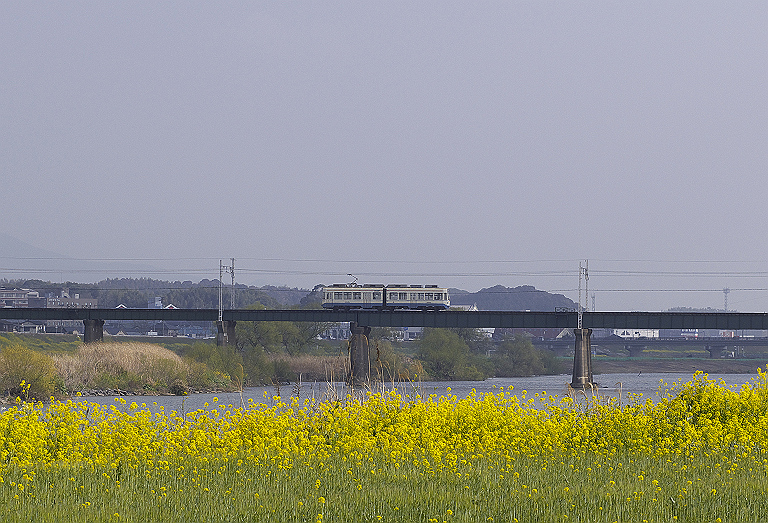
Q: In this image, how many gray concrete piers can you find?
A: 4